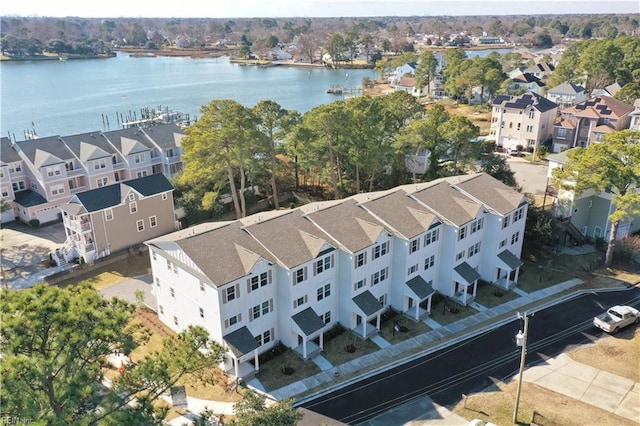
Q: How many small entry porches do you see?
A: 6